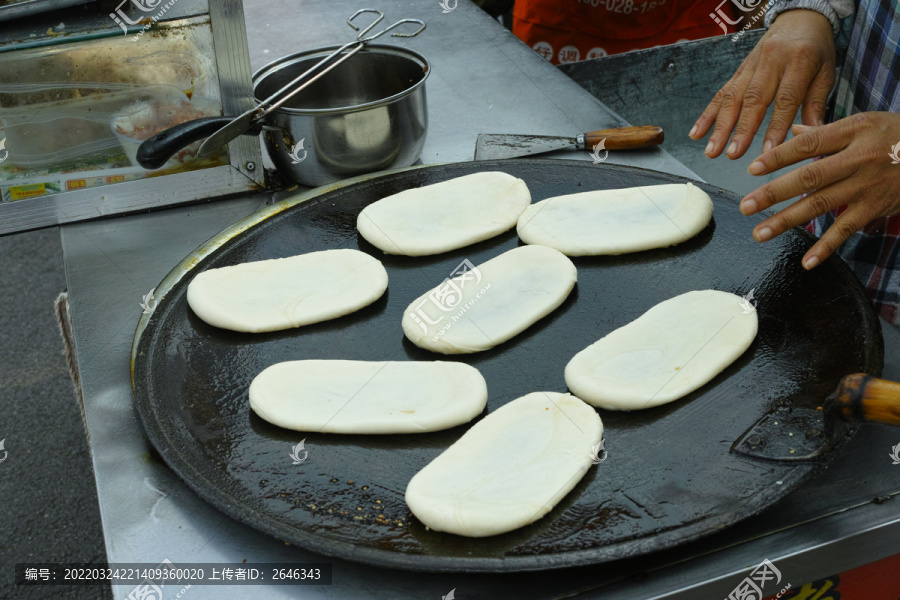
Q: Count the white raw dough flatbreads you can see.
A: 7